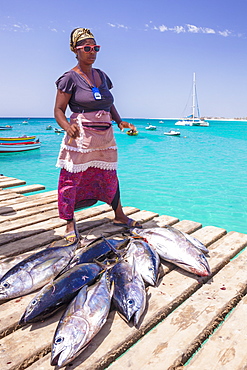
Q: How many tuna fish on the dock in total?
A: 8